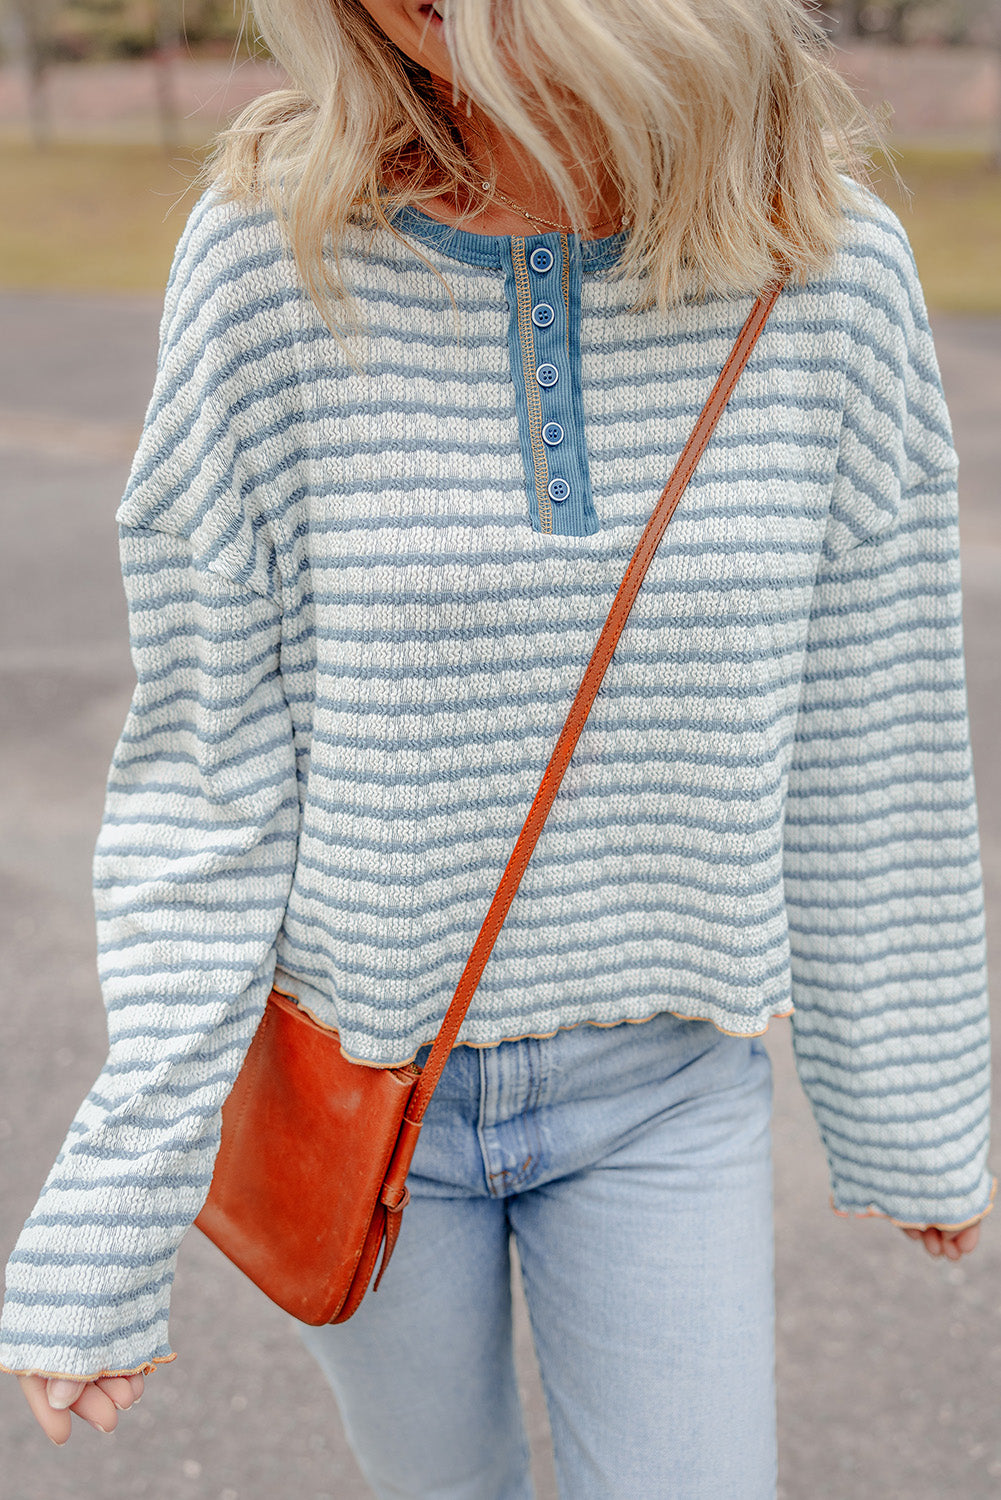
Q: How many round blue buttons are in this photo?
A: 5